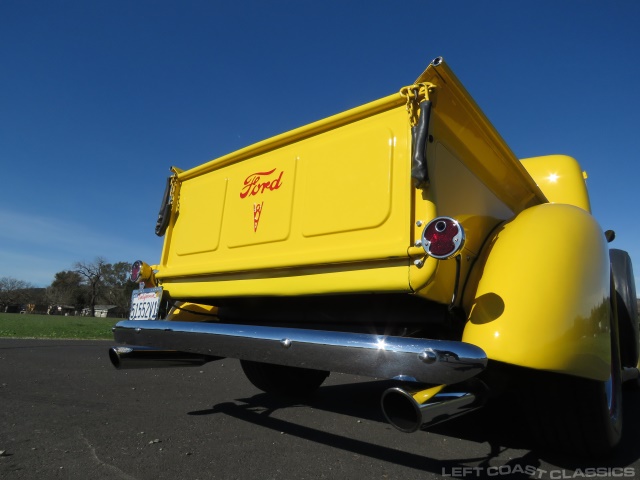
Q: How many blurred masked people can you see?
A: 0